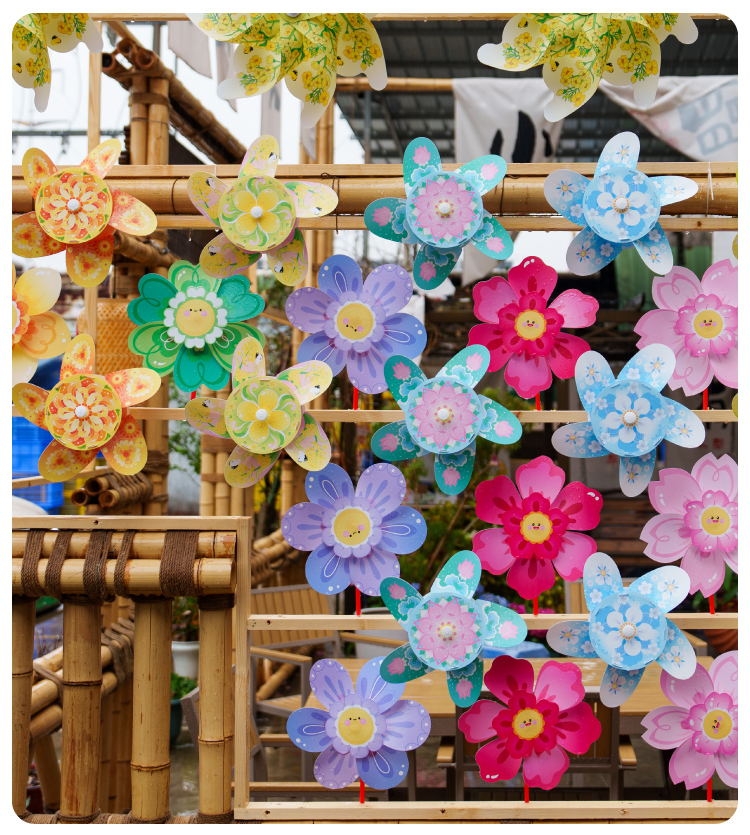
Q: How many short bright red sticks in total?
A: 10